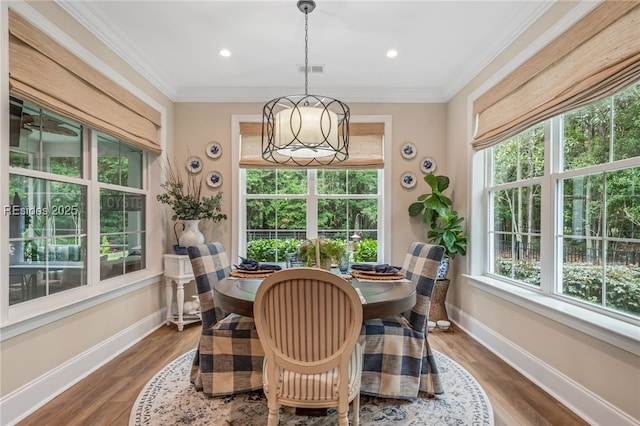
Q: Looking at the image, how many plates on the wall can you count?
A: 6